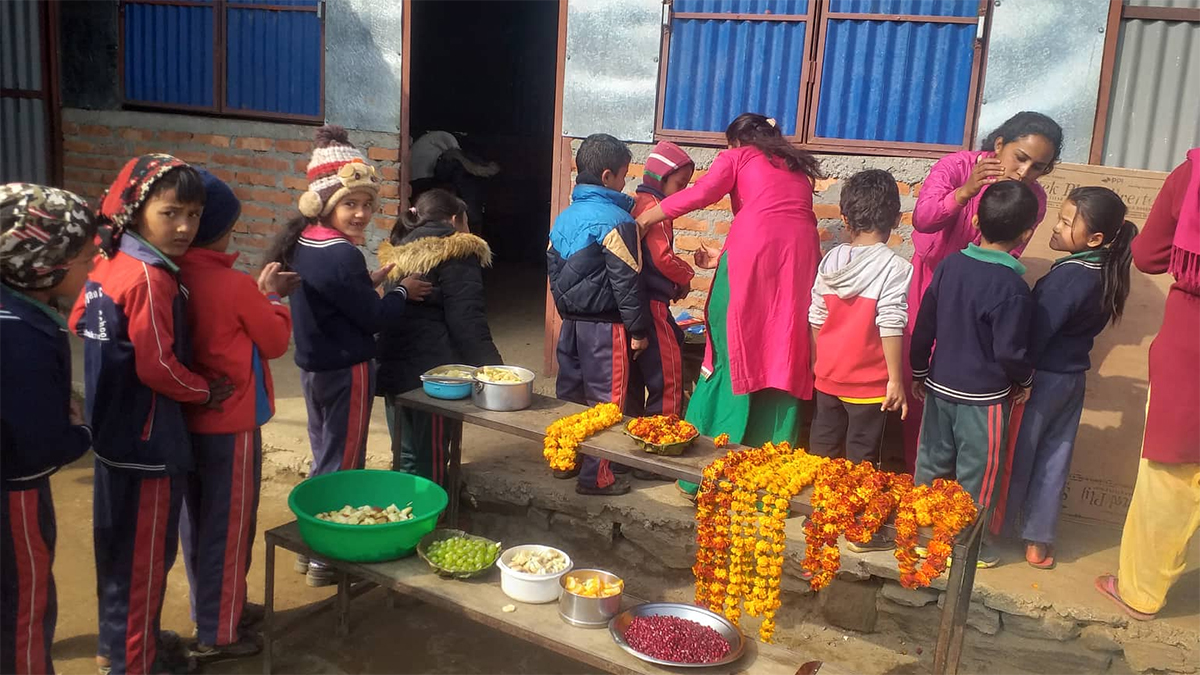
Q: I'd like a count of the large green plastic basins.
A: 1